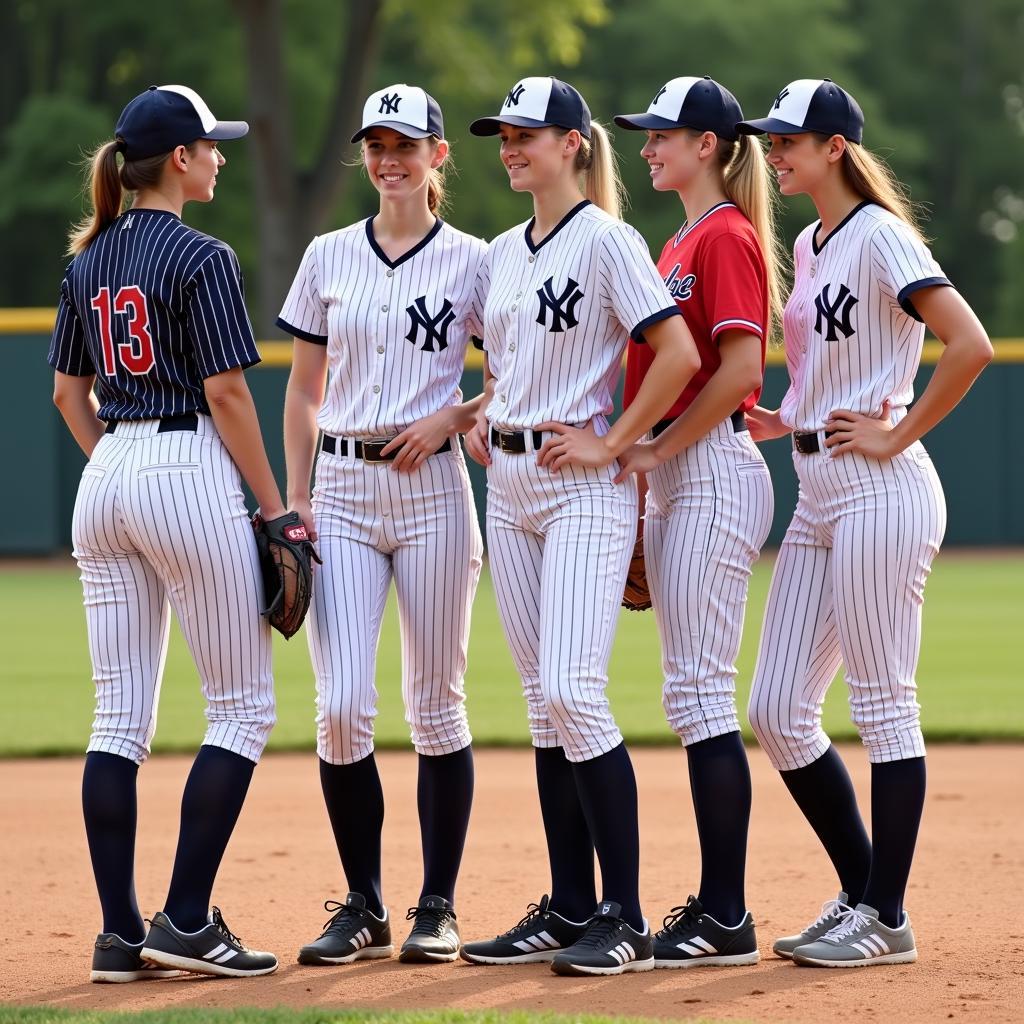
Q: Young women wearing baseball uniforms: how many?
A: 5